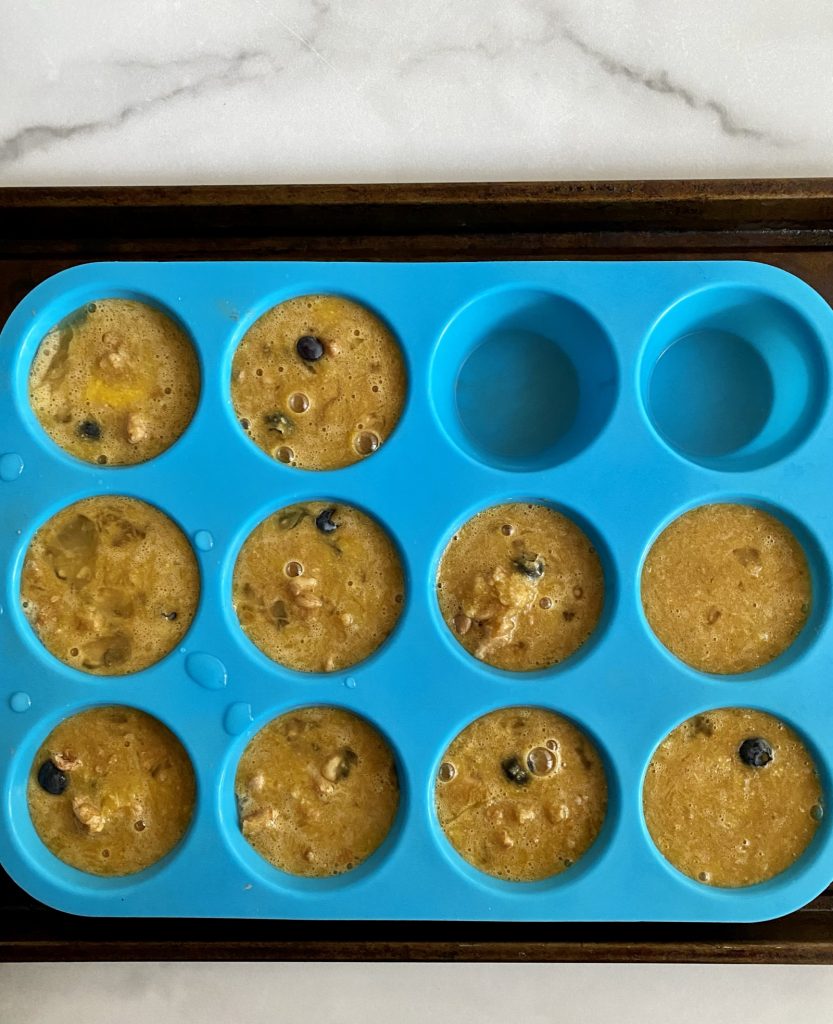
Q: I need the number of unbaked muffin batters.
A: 10